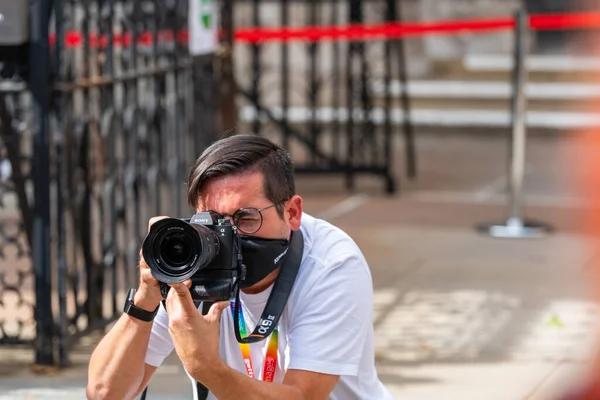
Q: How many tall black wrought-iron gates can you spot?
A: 2